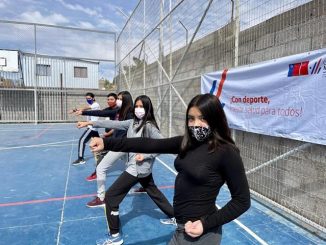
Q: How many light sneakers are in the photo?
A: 2